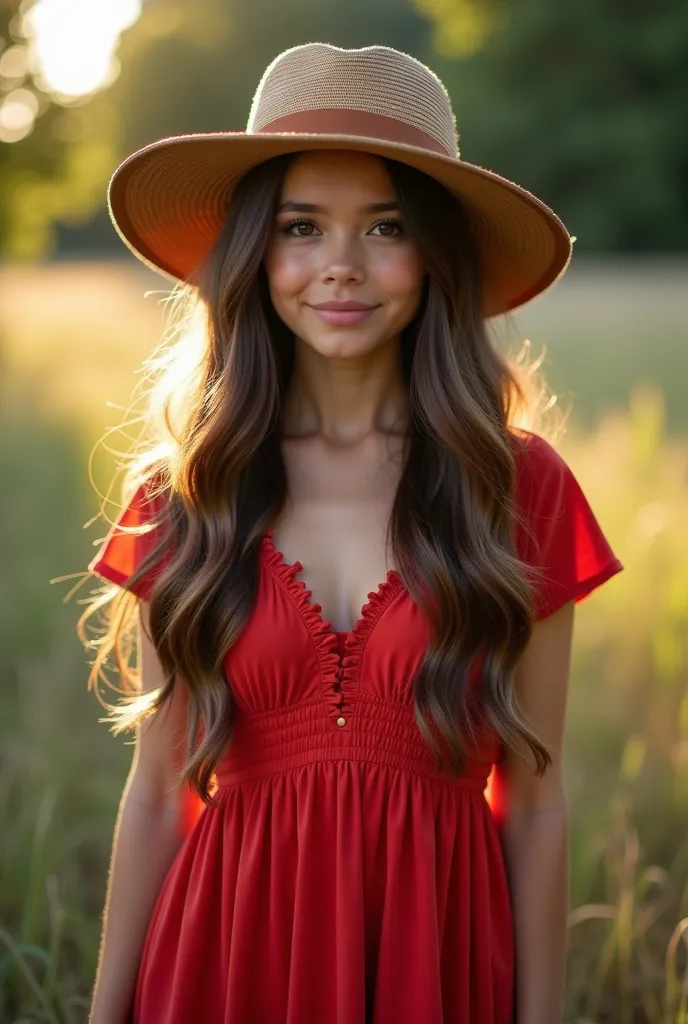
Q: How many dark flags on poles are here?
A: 0